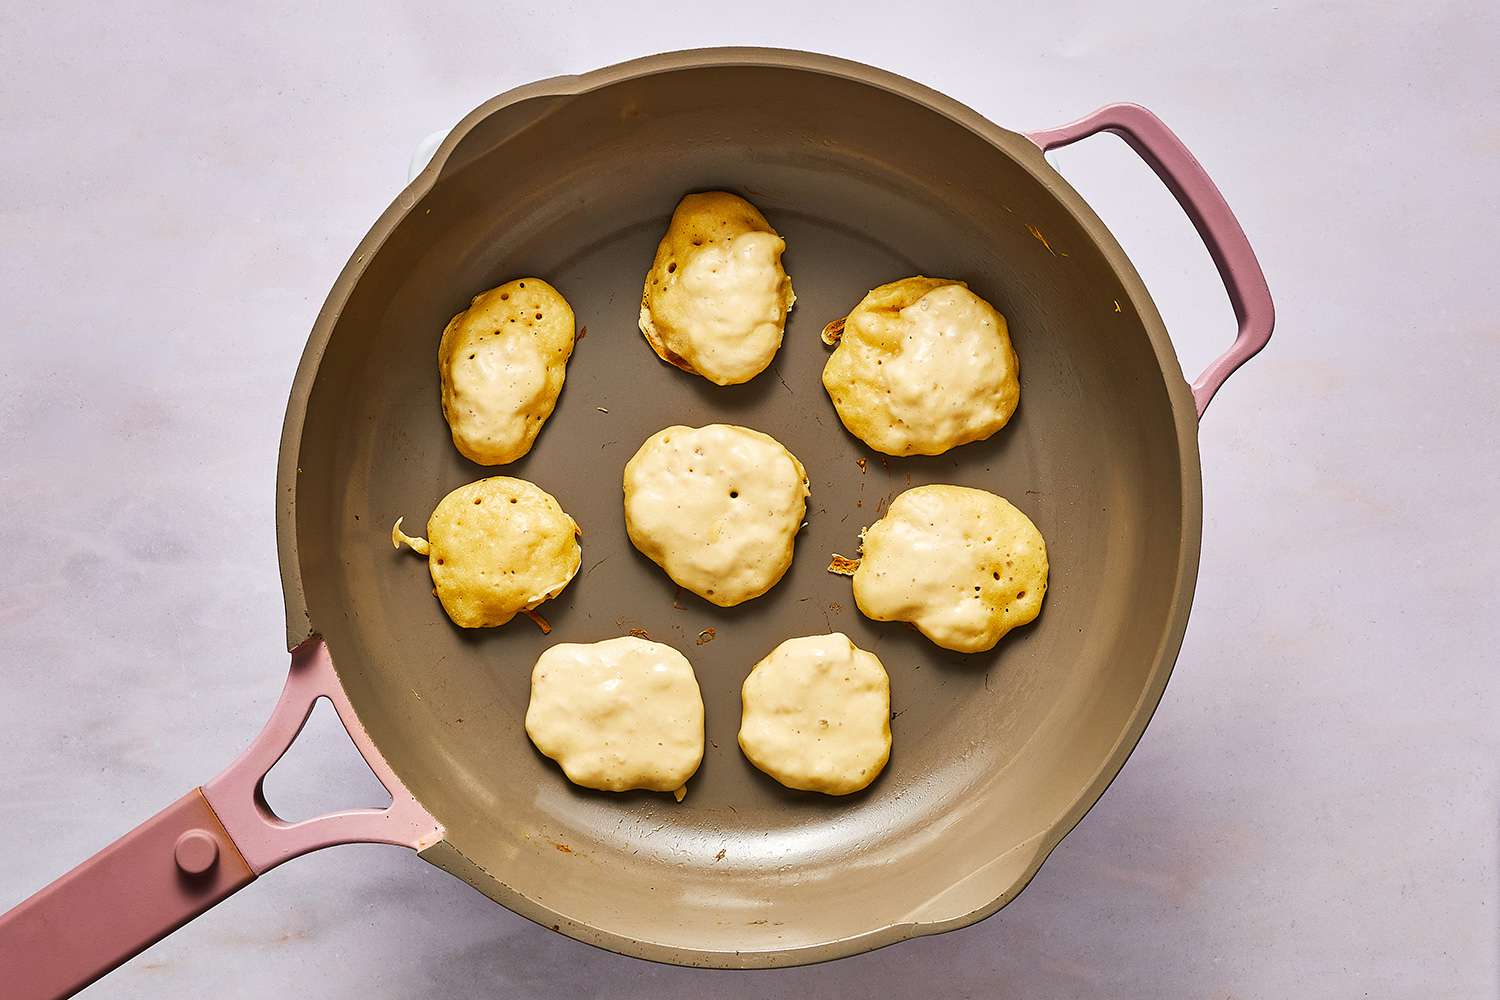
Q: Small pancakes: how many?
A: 8